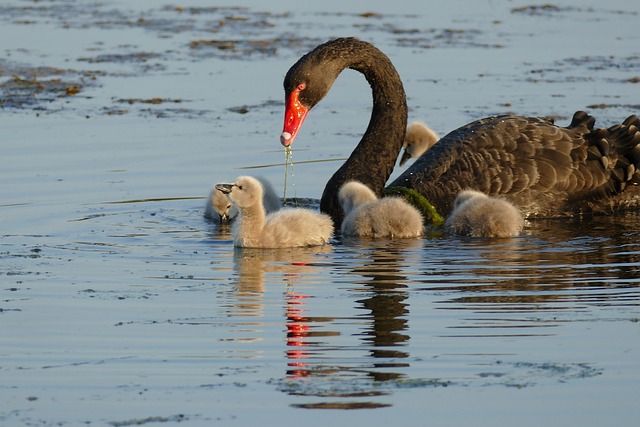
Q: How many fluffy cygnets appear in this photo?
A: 5